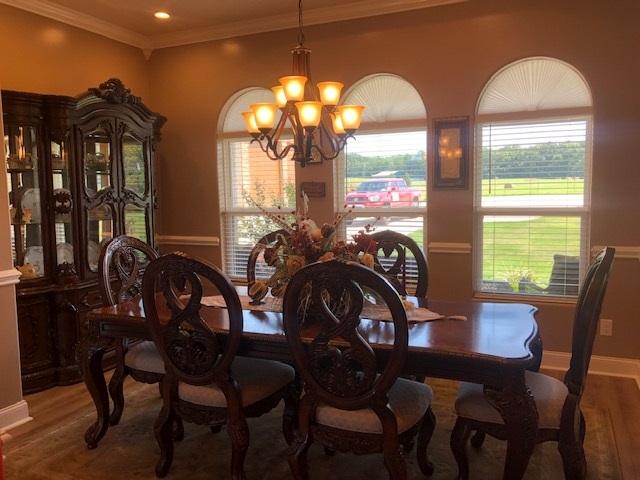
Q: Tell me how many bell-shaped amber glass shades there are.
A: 8